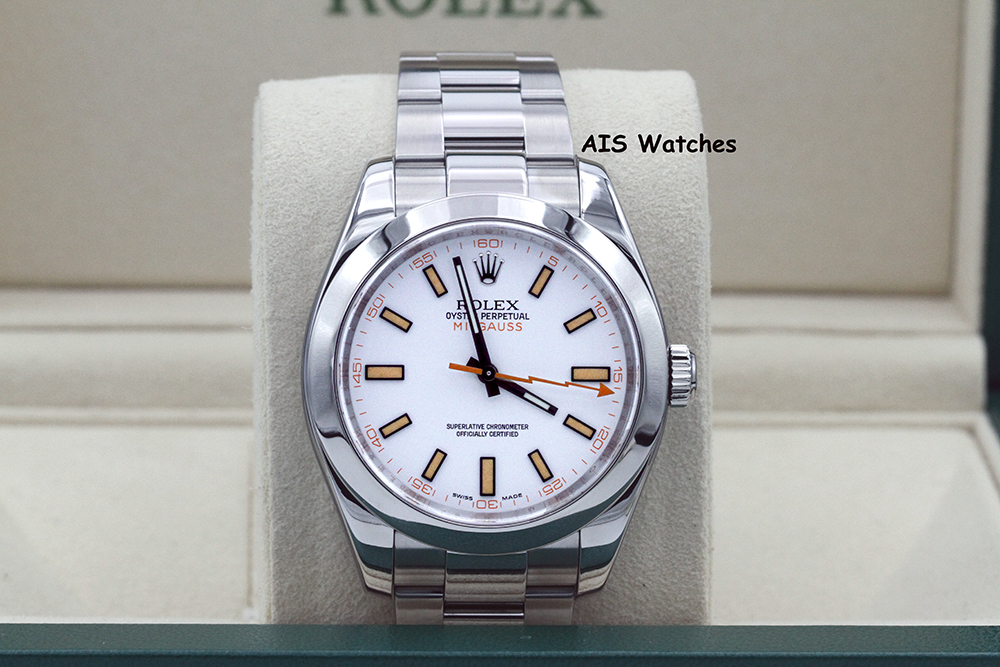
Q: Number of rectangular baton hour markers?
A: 11